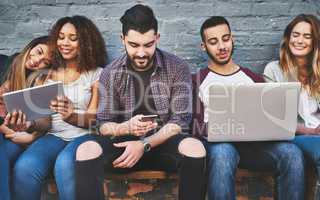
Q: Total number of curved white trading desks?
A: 0